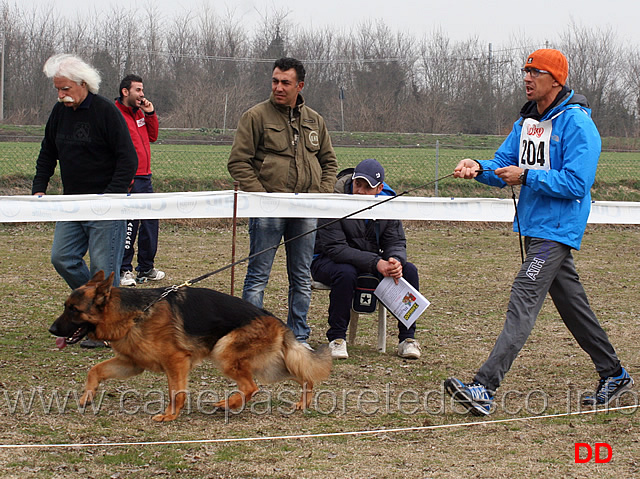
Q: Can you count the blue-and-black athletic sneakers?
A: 2